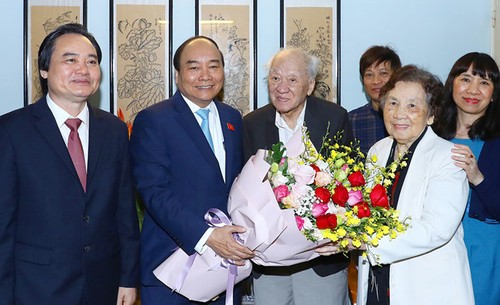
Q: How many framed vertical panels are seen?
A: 4